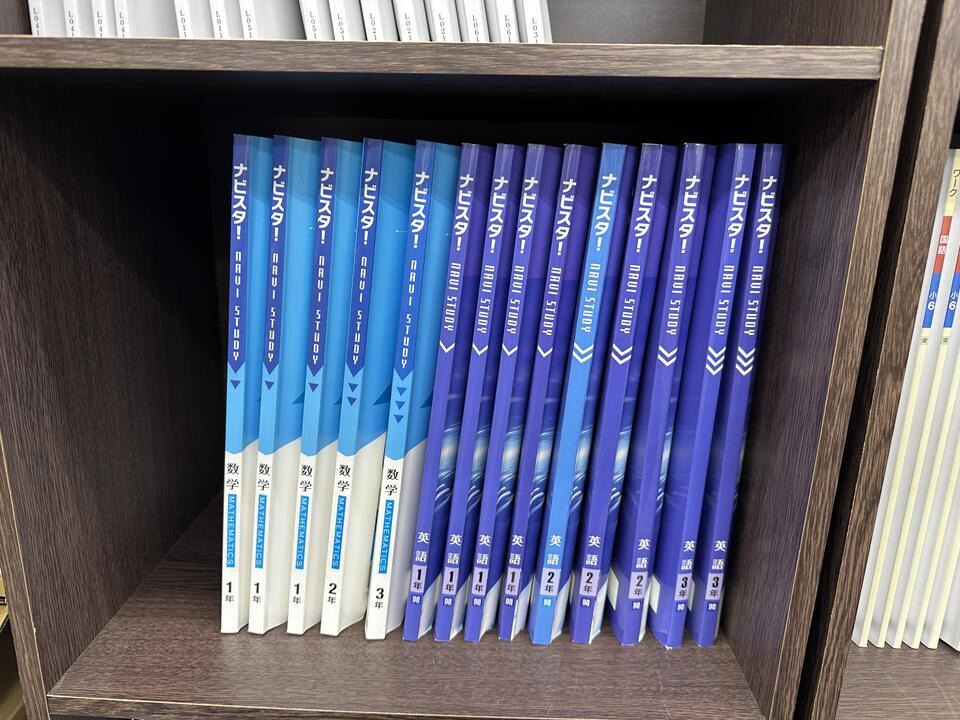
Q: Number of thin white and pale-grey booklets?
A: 15